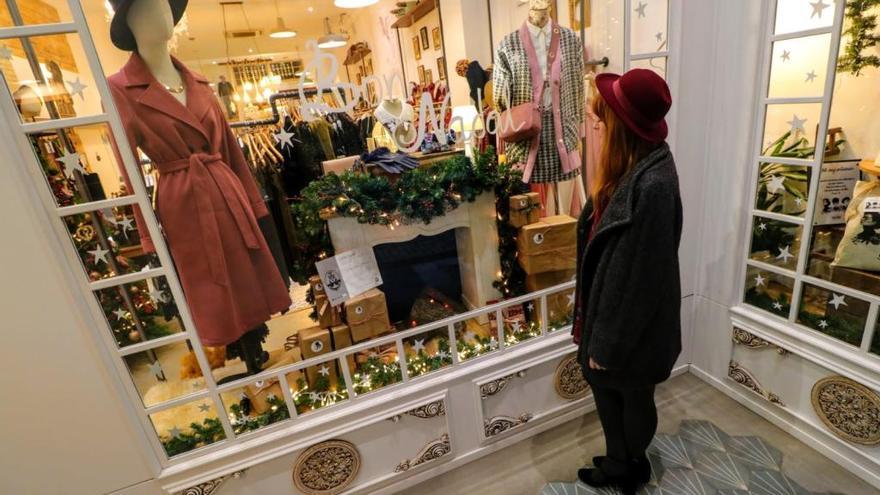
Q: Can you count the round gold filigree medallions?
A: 3